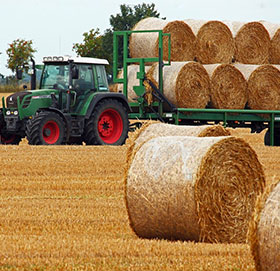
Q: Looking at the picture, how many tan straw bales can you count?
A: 11